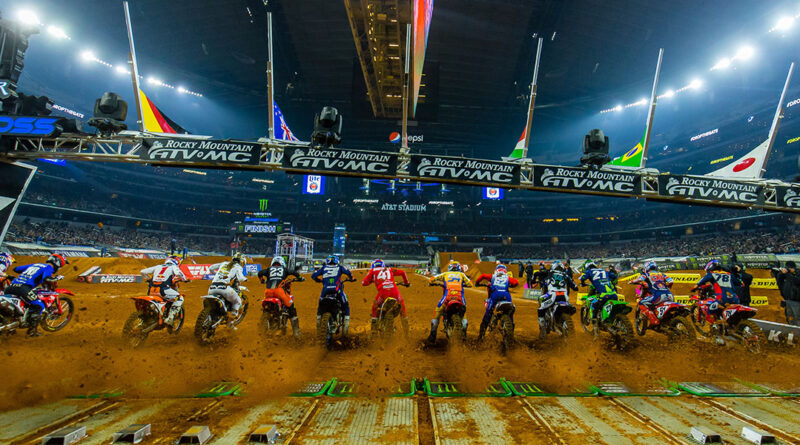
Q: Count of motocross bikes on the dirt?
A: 13